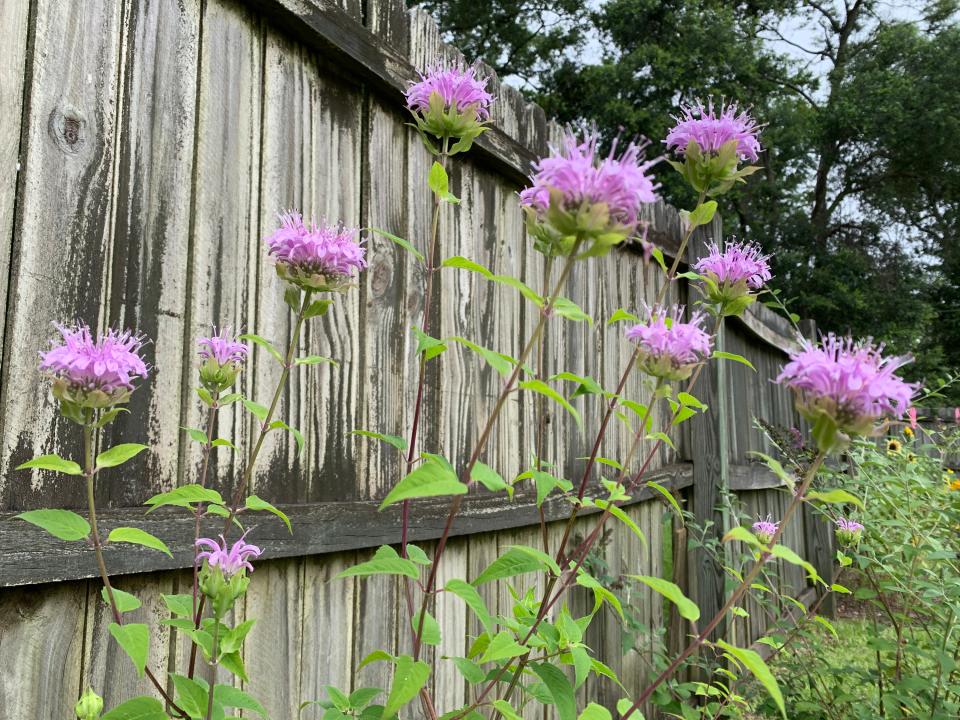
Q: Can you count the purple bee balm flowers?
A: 12